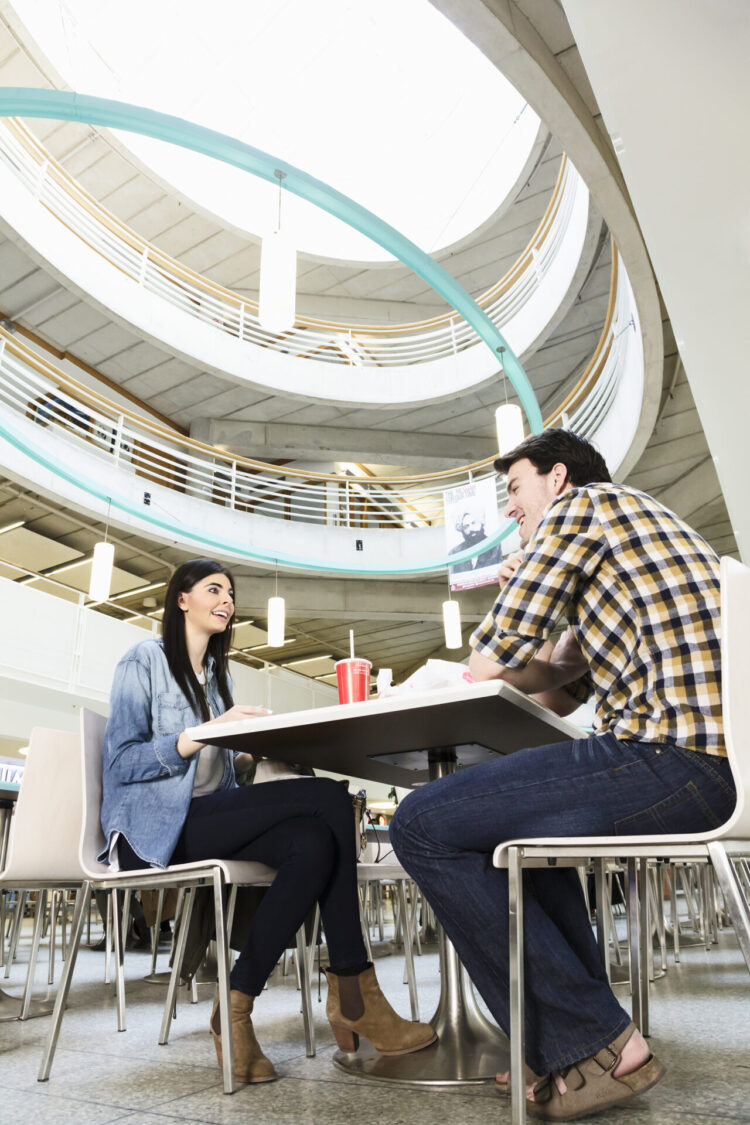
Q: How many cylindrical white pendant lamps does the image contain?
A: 5